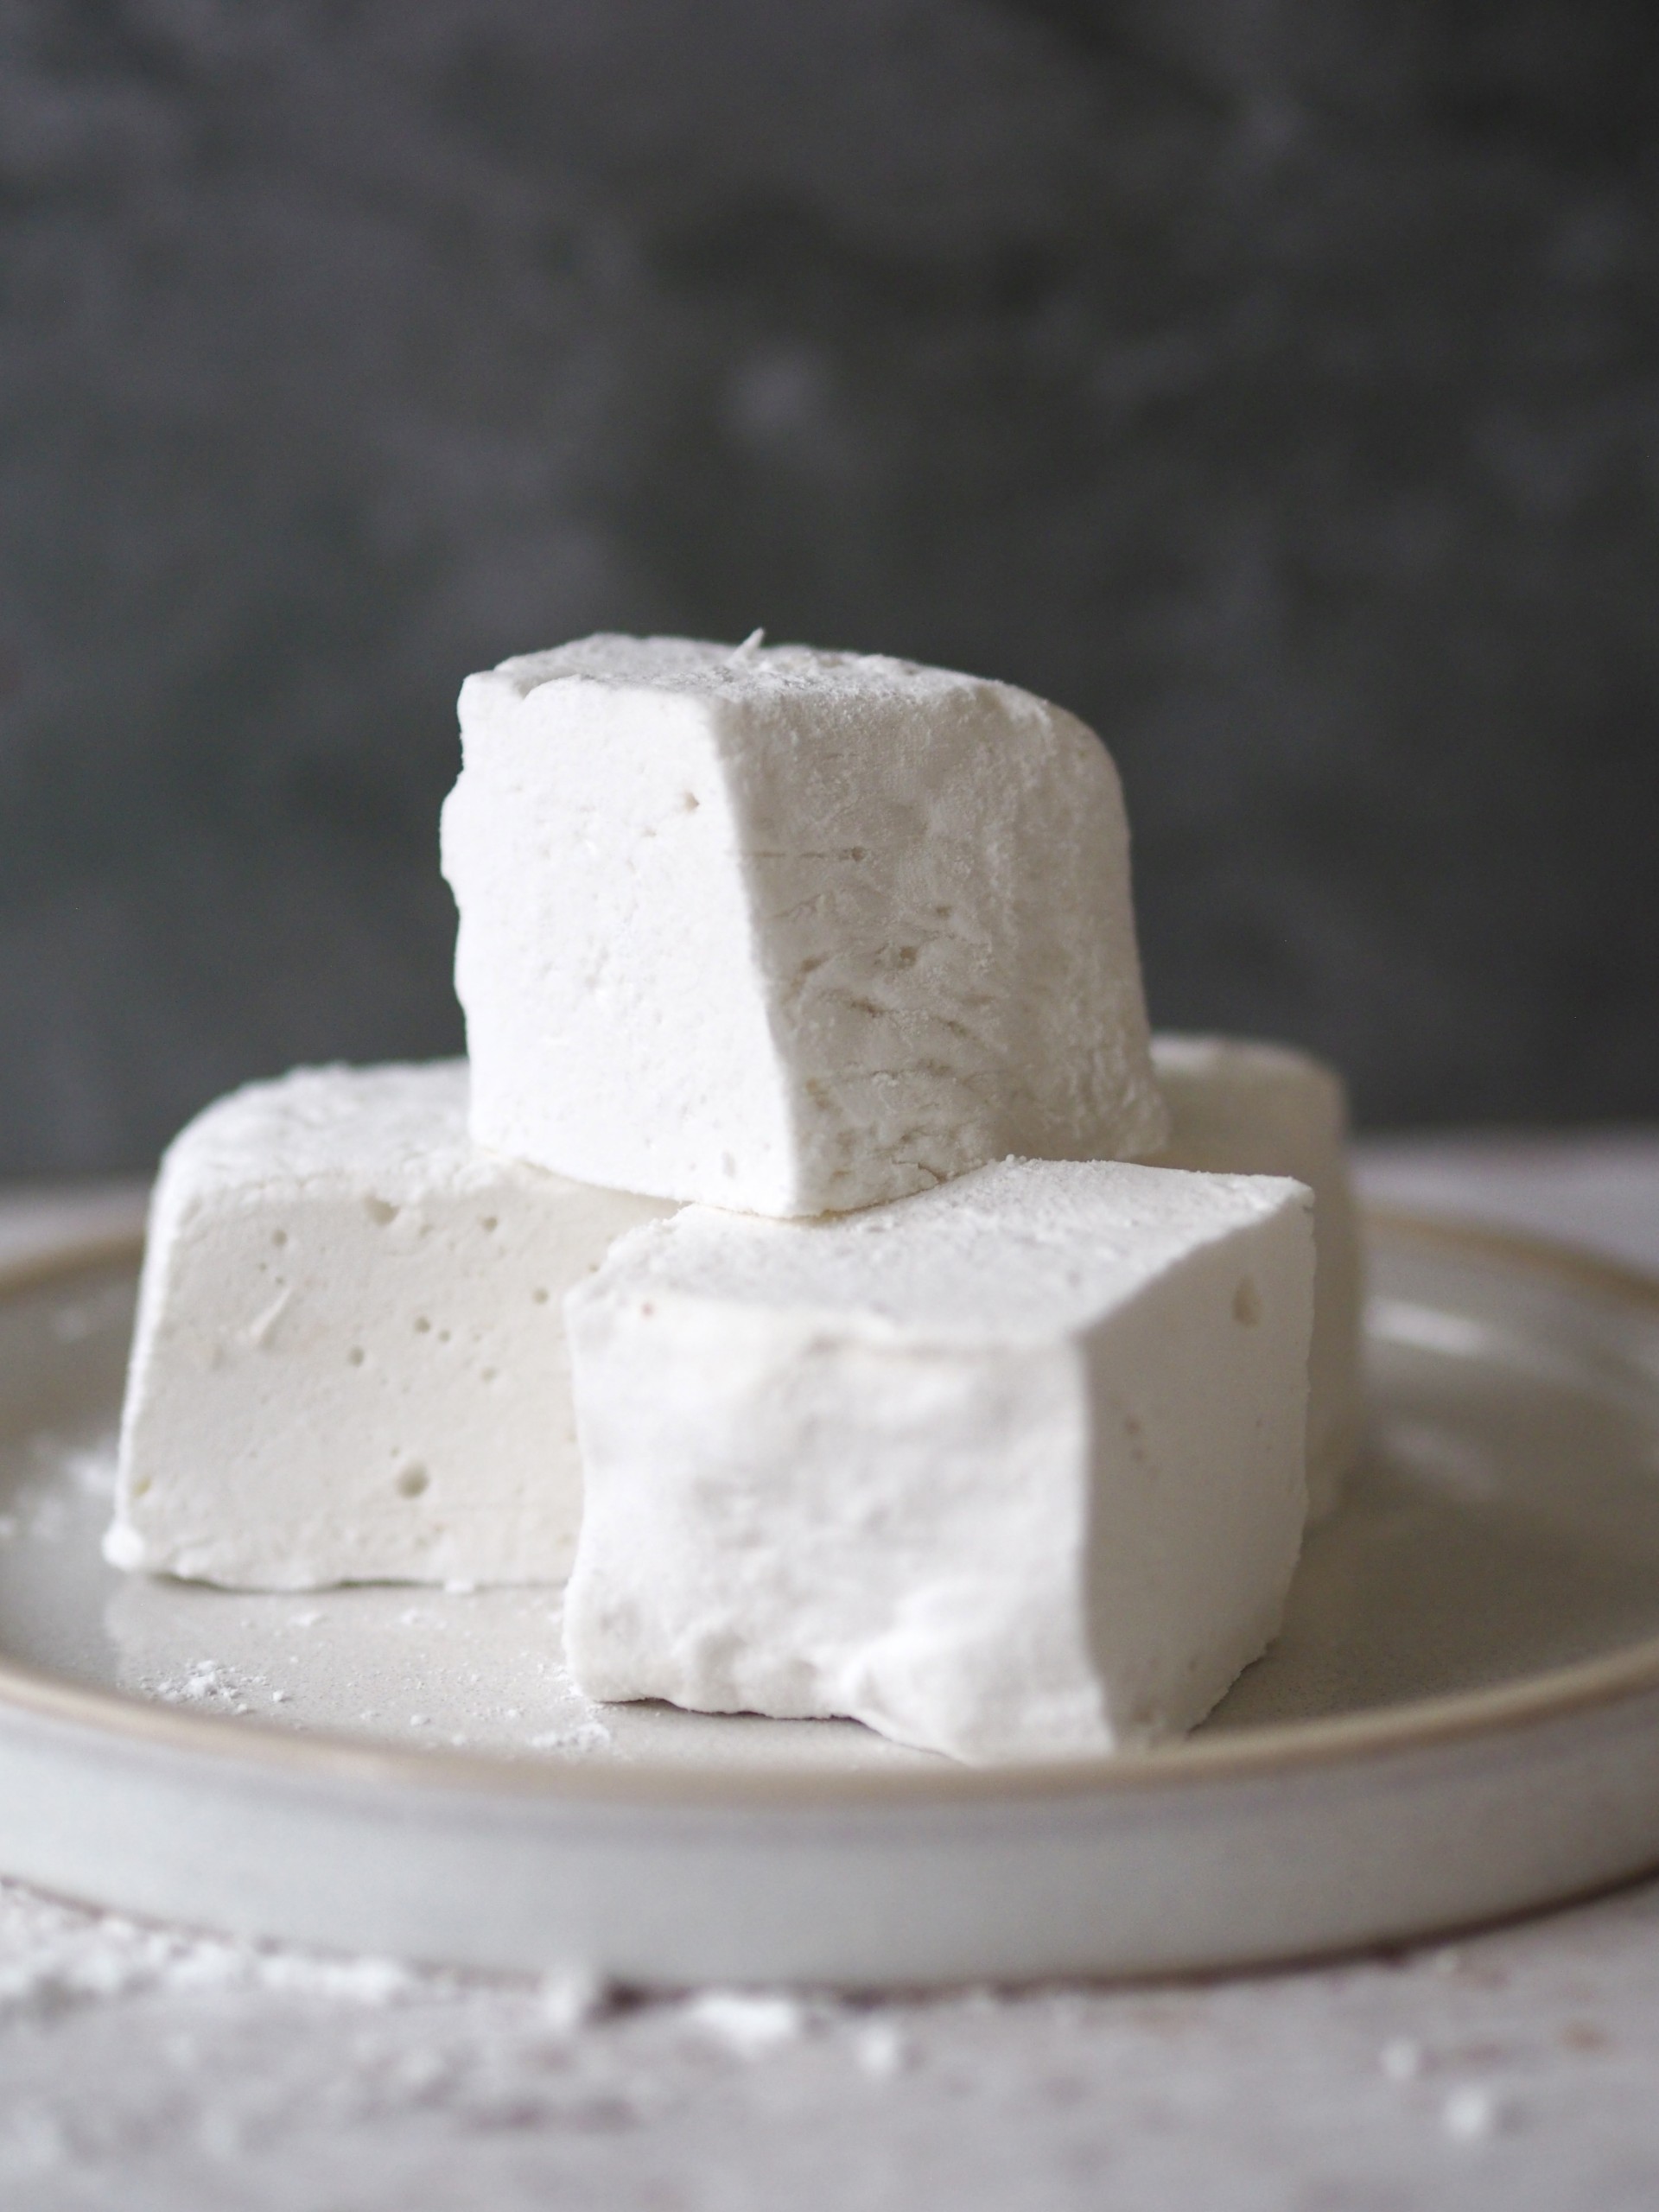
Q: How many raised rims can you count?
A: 1